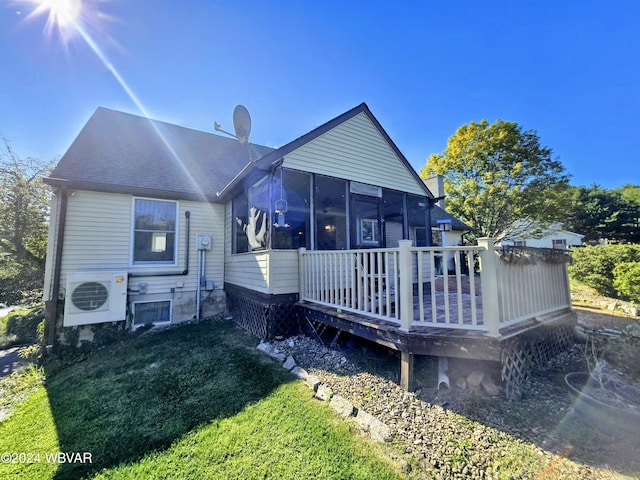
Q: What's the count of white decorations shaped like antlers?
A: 1